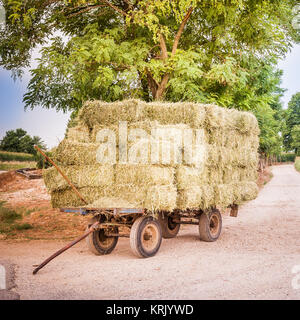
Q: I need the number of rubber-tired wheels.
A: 4